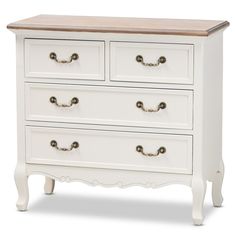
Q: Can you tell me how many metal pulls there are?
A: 6